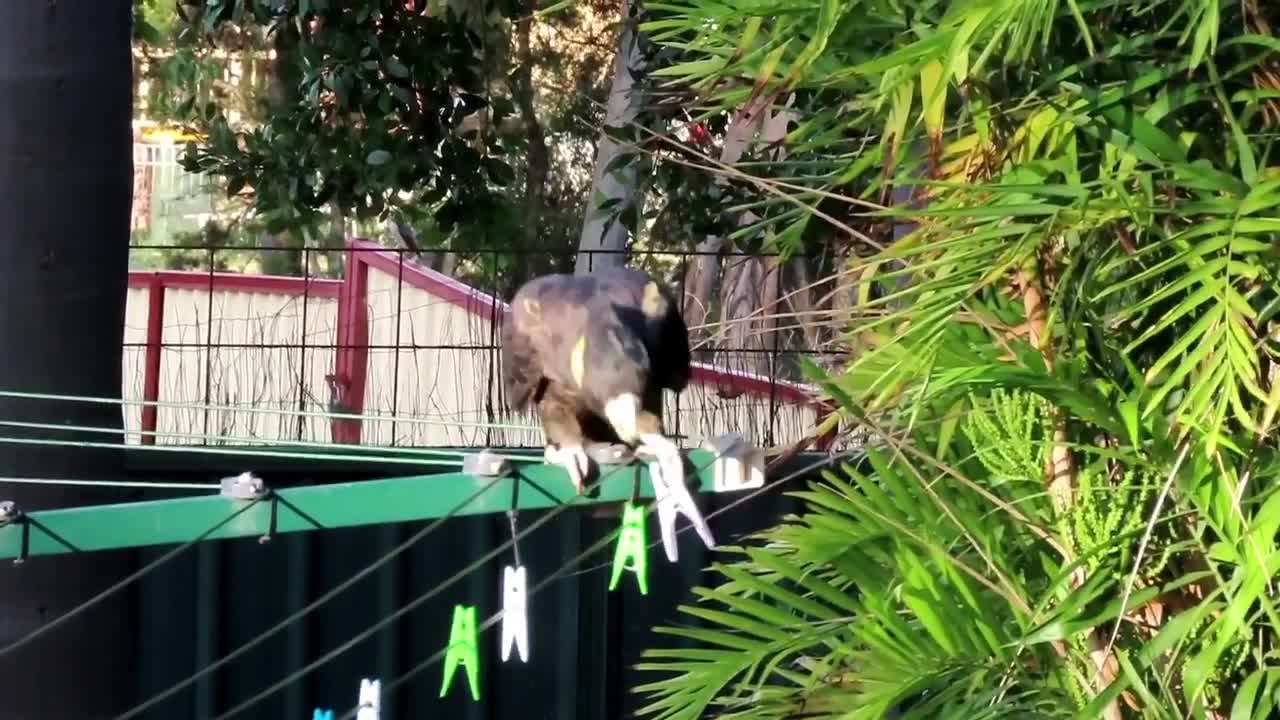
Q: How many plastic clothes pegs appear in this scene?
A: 6